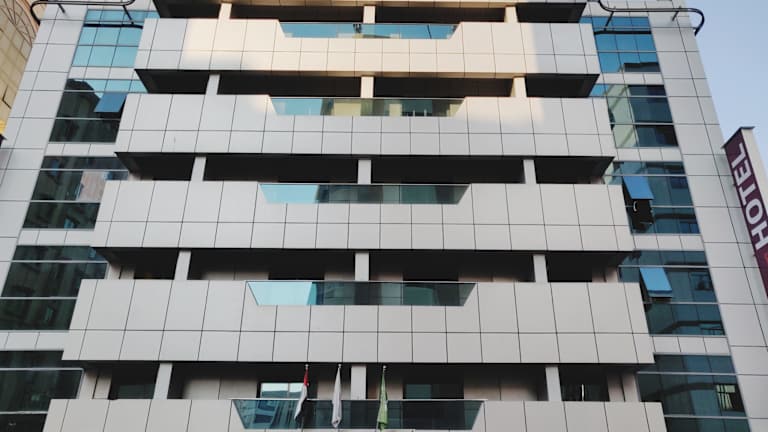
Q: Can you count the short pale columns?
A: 15